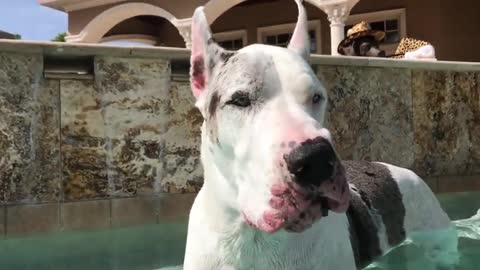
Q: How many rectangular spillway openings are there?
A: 2